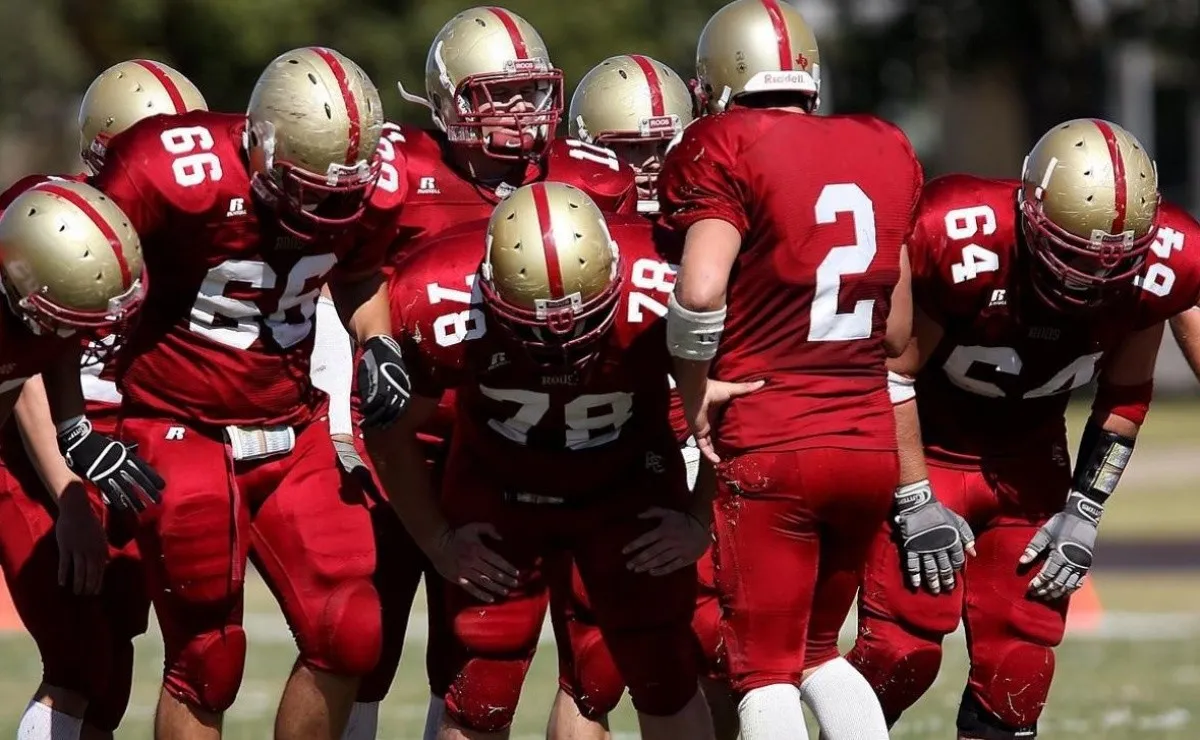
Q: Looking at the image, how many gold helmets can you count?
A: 8